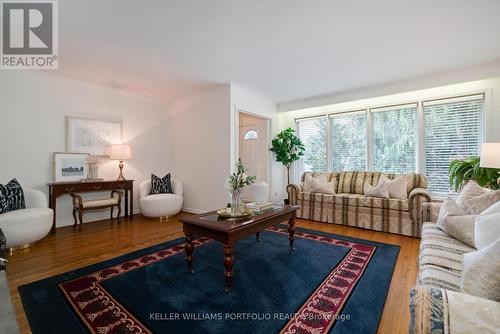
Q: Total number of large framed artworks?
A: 2